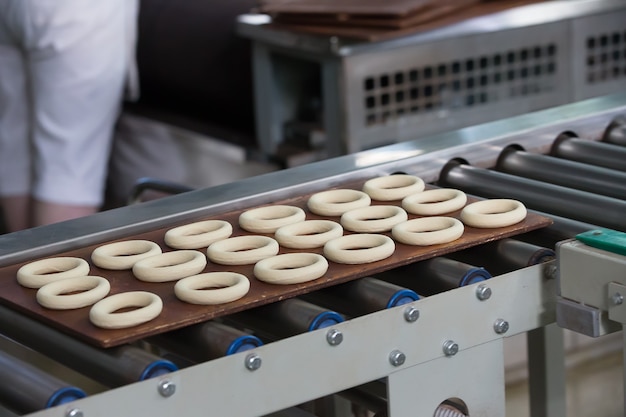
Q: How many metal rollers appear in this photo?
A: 12